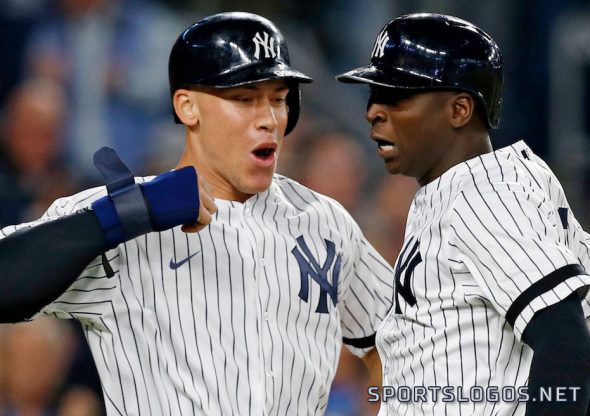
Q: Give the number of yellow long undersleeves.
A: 0